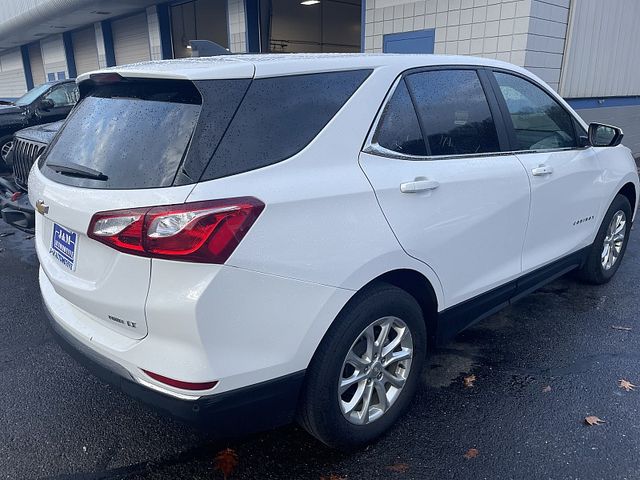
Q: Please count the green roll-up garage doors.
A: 0